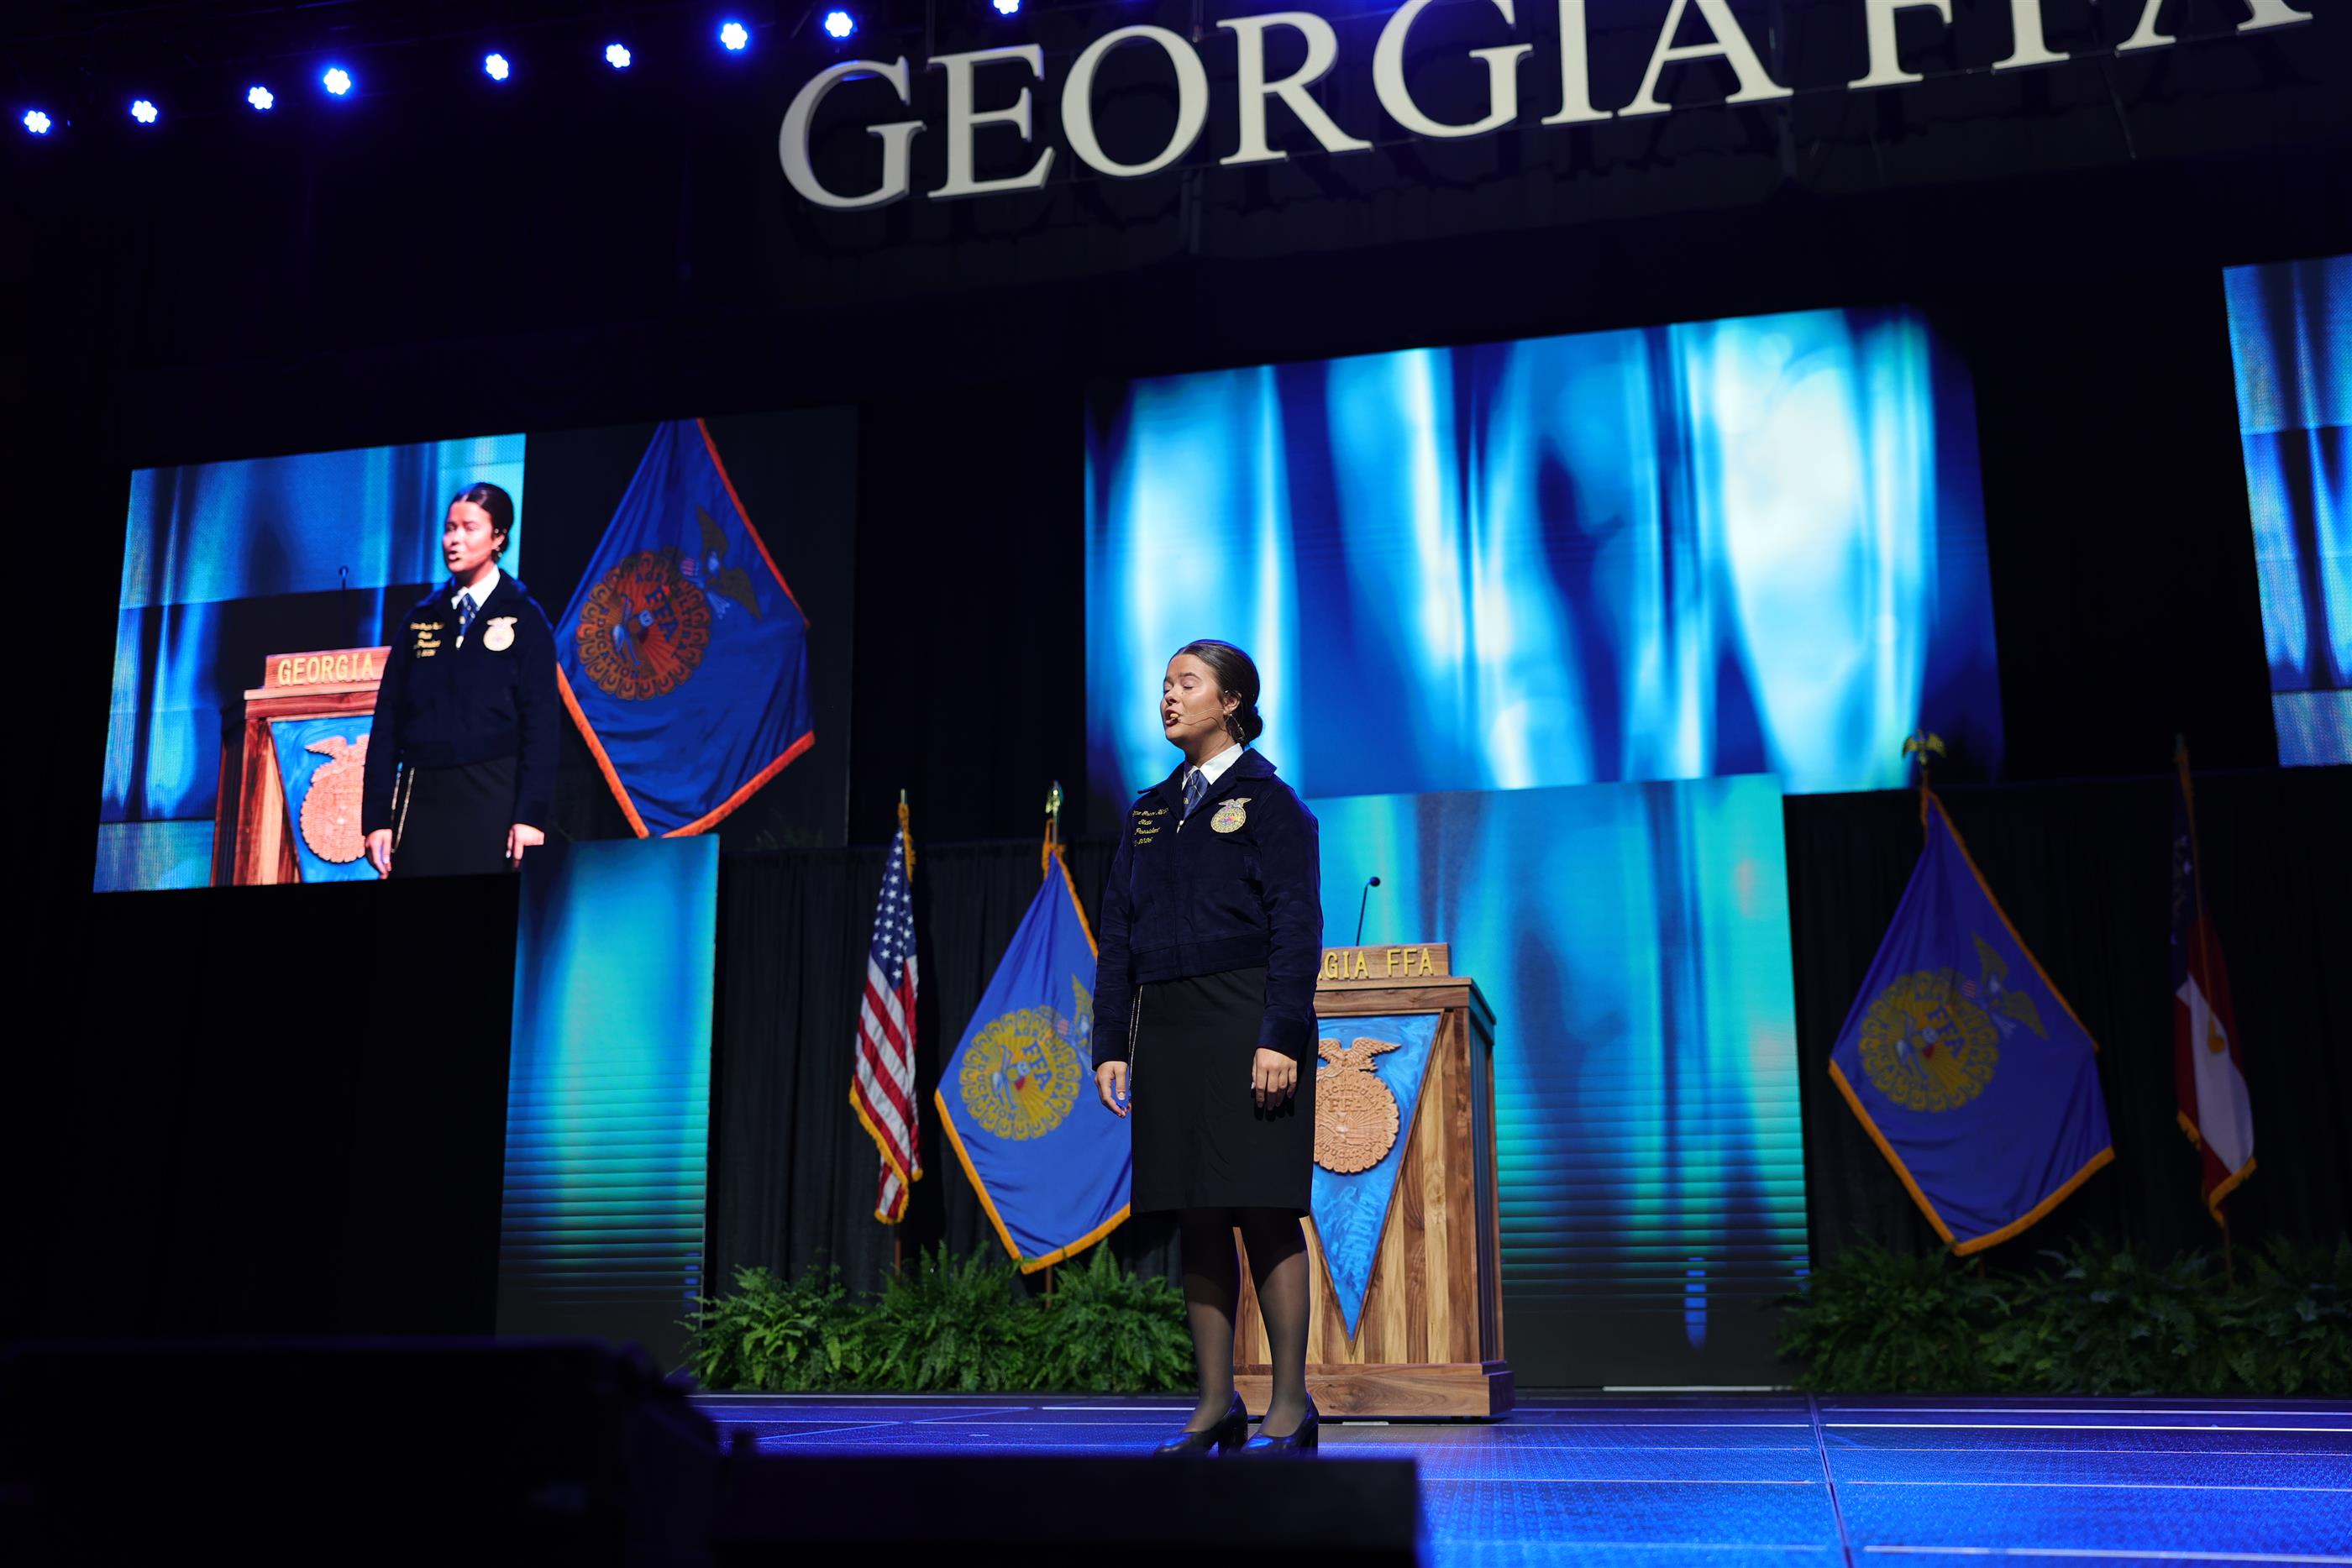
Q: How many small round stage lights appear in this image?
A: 9